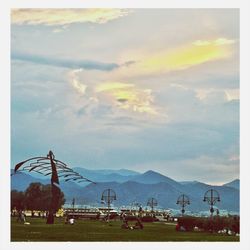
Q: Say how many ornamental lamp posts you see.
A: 4